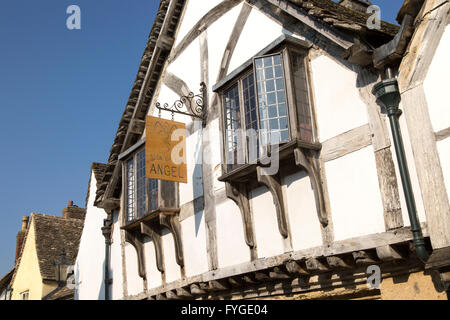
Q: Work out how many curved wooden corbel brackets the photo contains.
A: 6